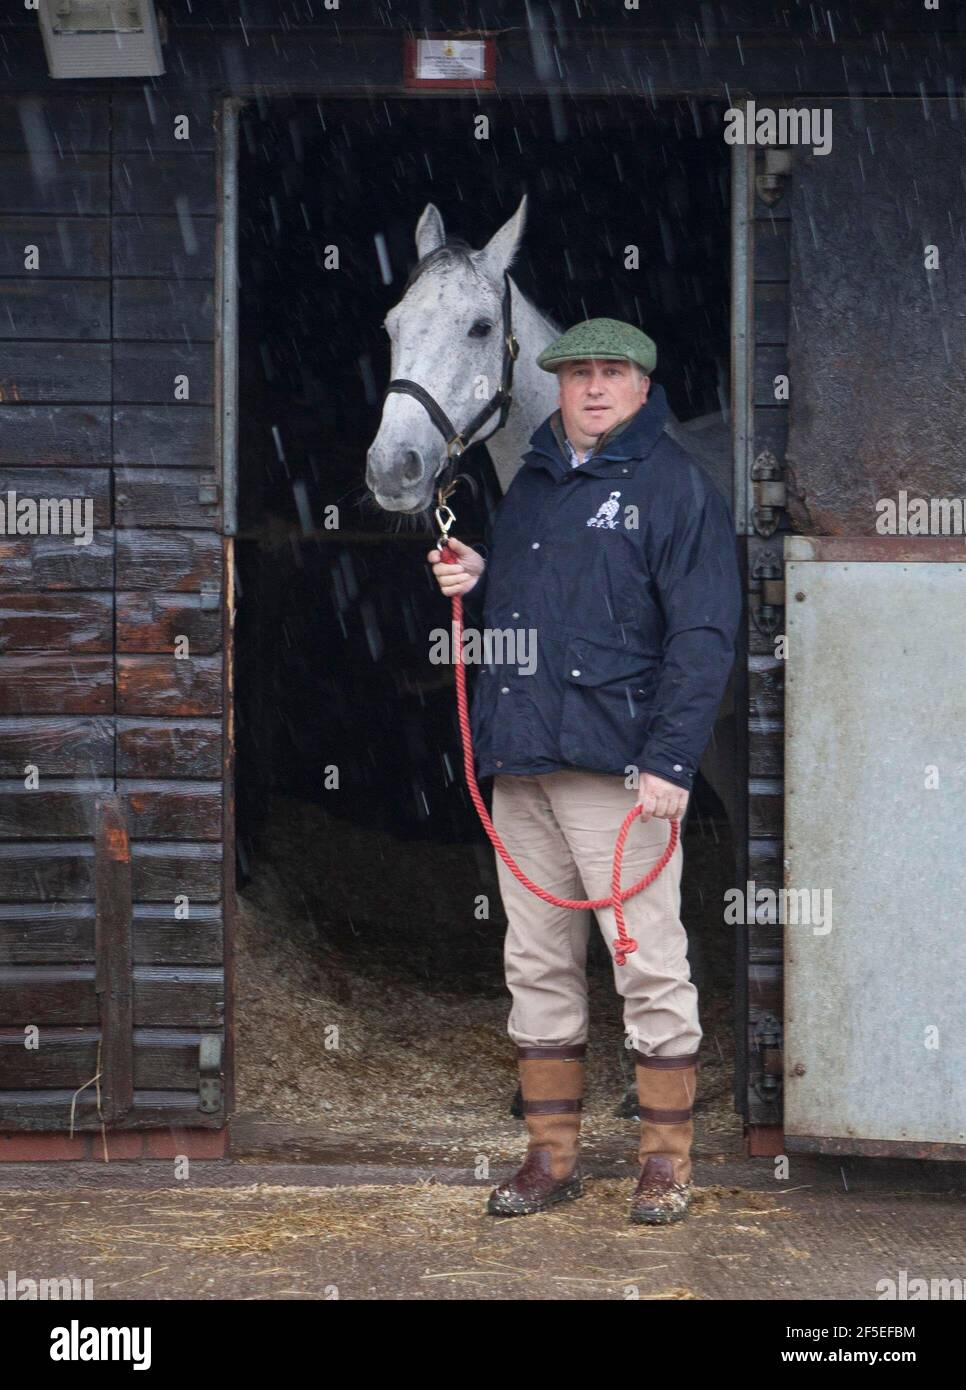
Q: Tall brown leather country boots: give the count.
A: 2